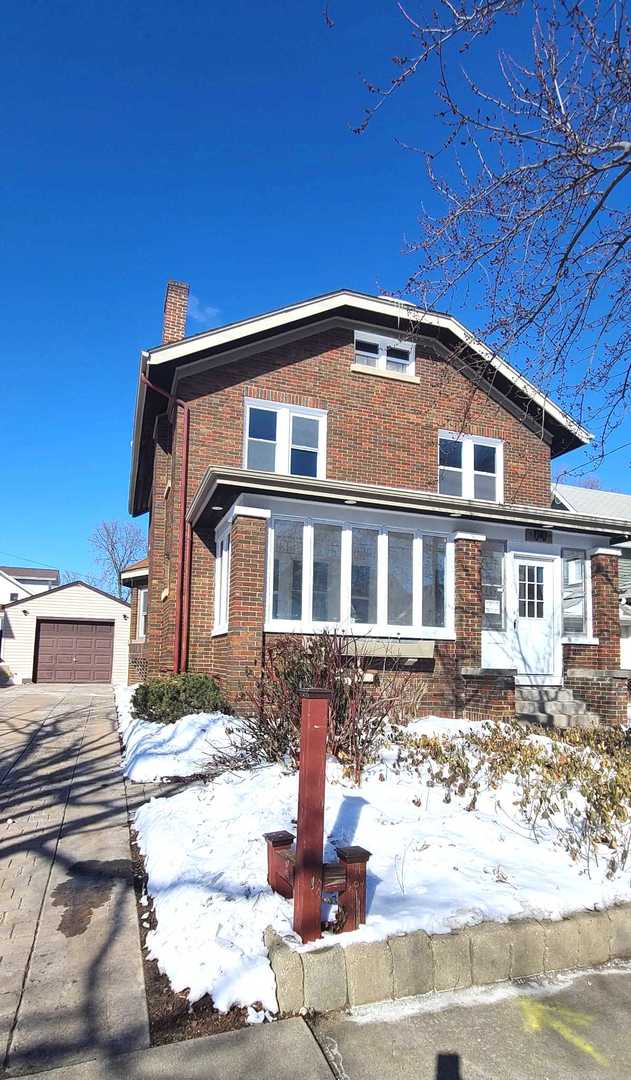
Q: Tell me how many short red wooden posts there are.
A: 2